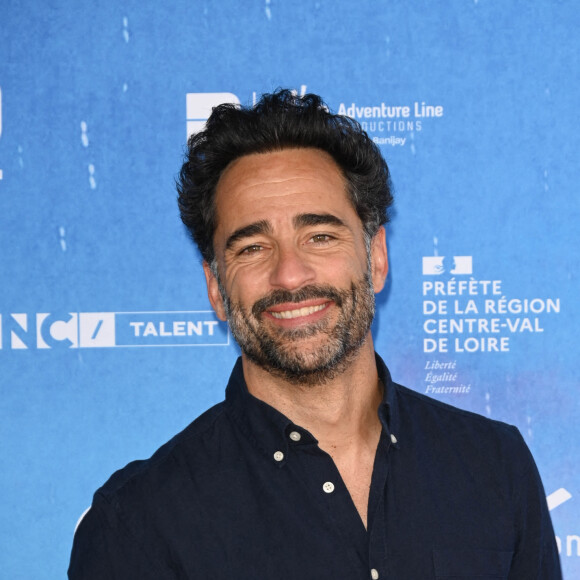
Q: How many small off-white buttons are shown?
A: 5